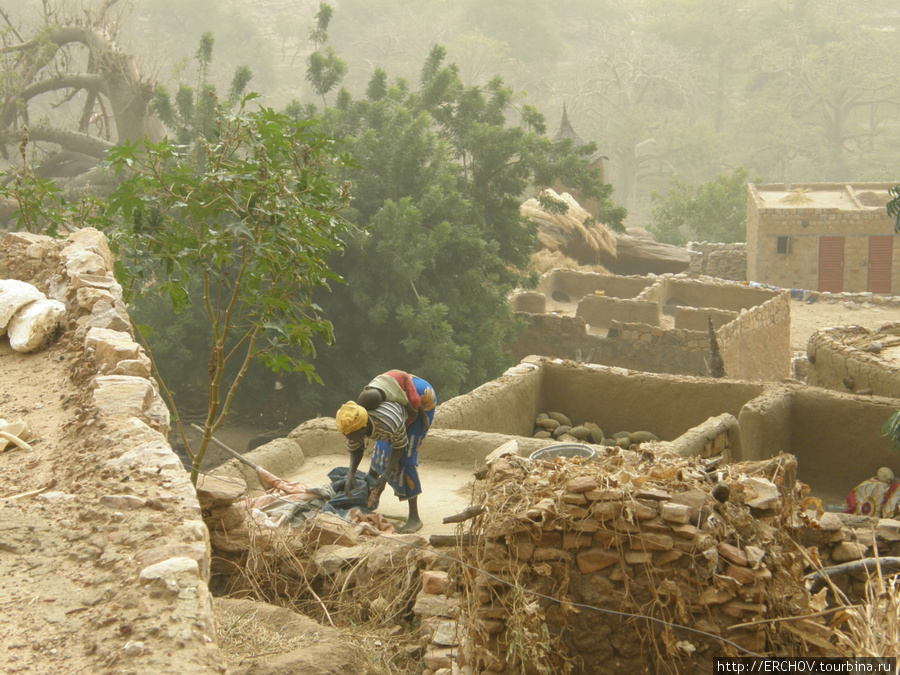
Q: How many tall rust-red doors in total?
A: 2